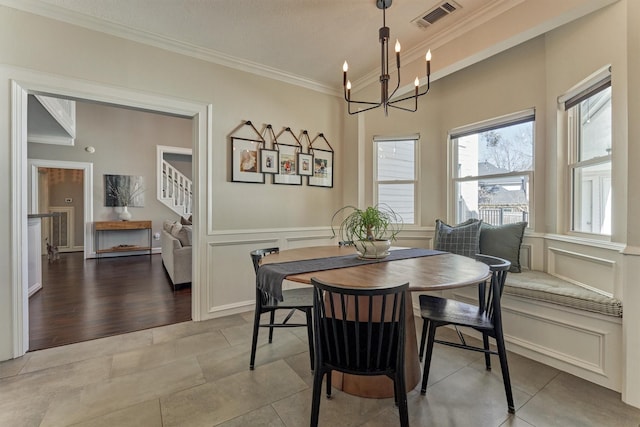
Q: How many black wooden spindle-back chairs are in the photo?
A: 4